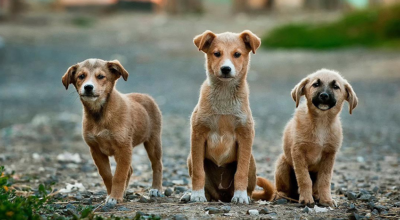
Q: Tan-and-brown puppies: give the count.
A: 3